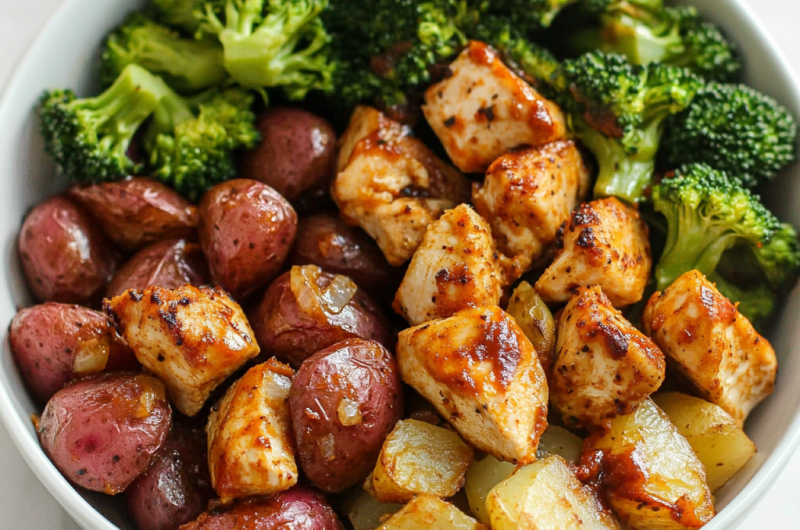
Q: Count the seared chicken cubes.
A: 10